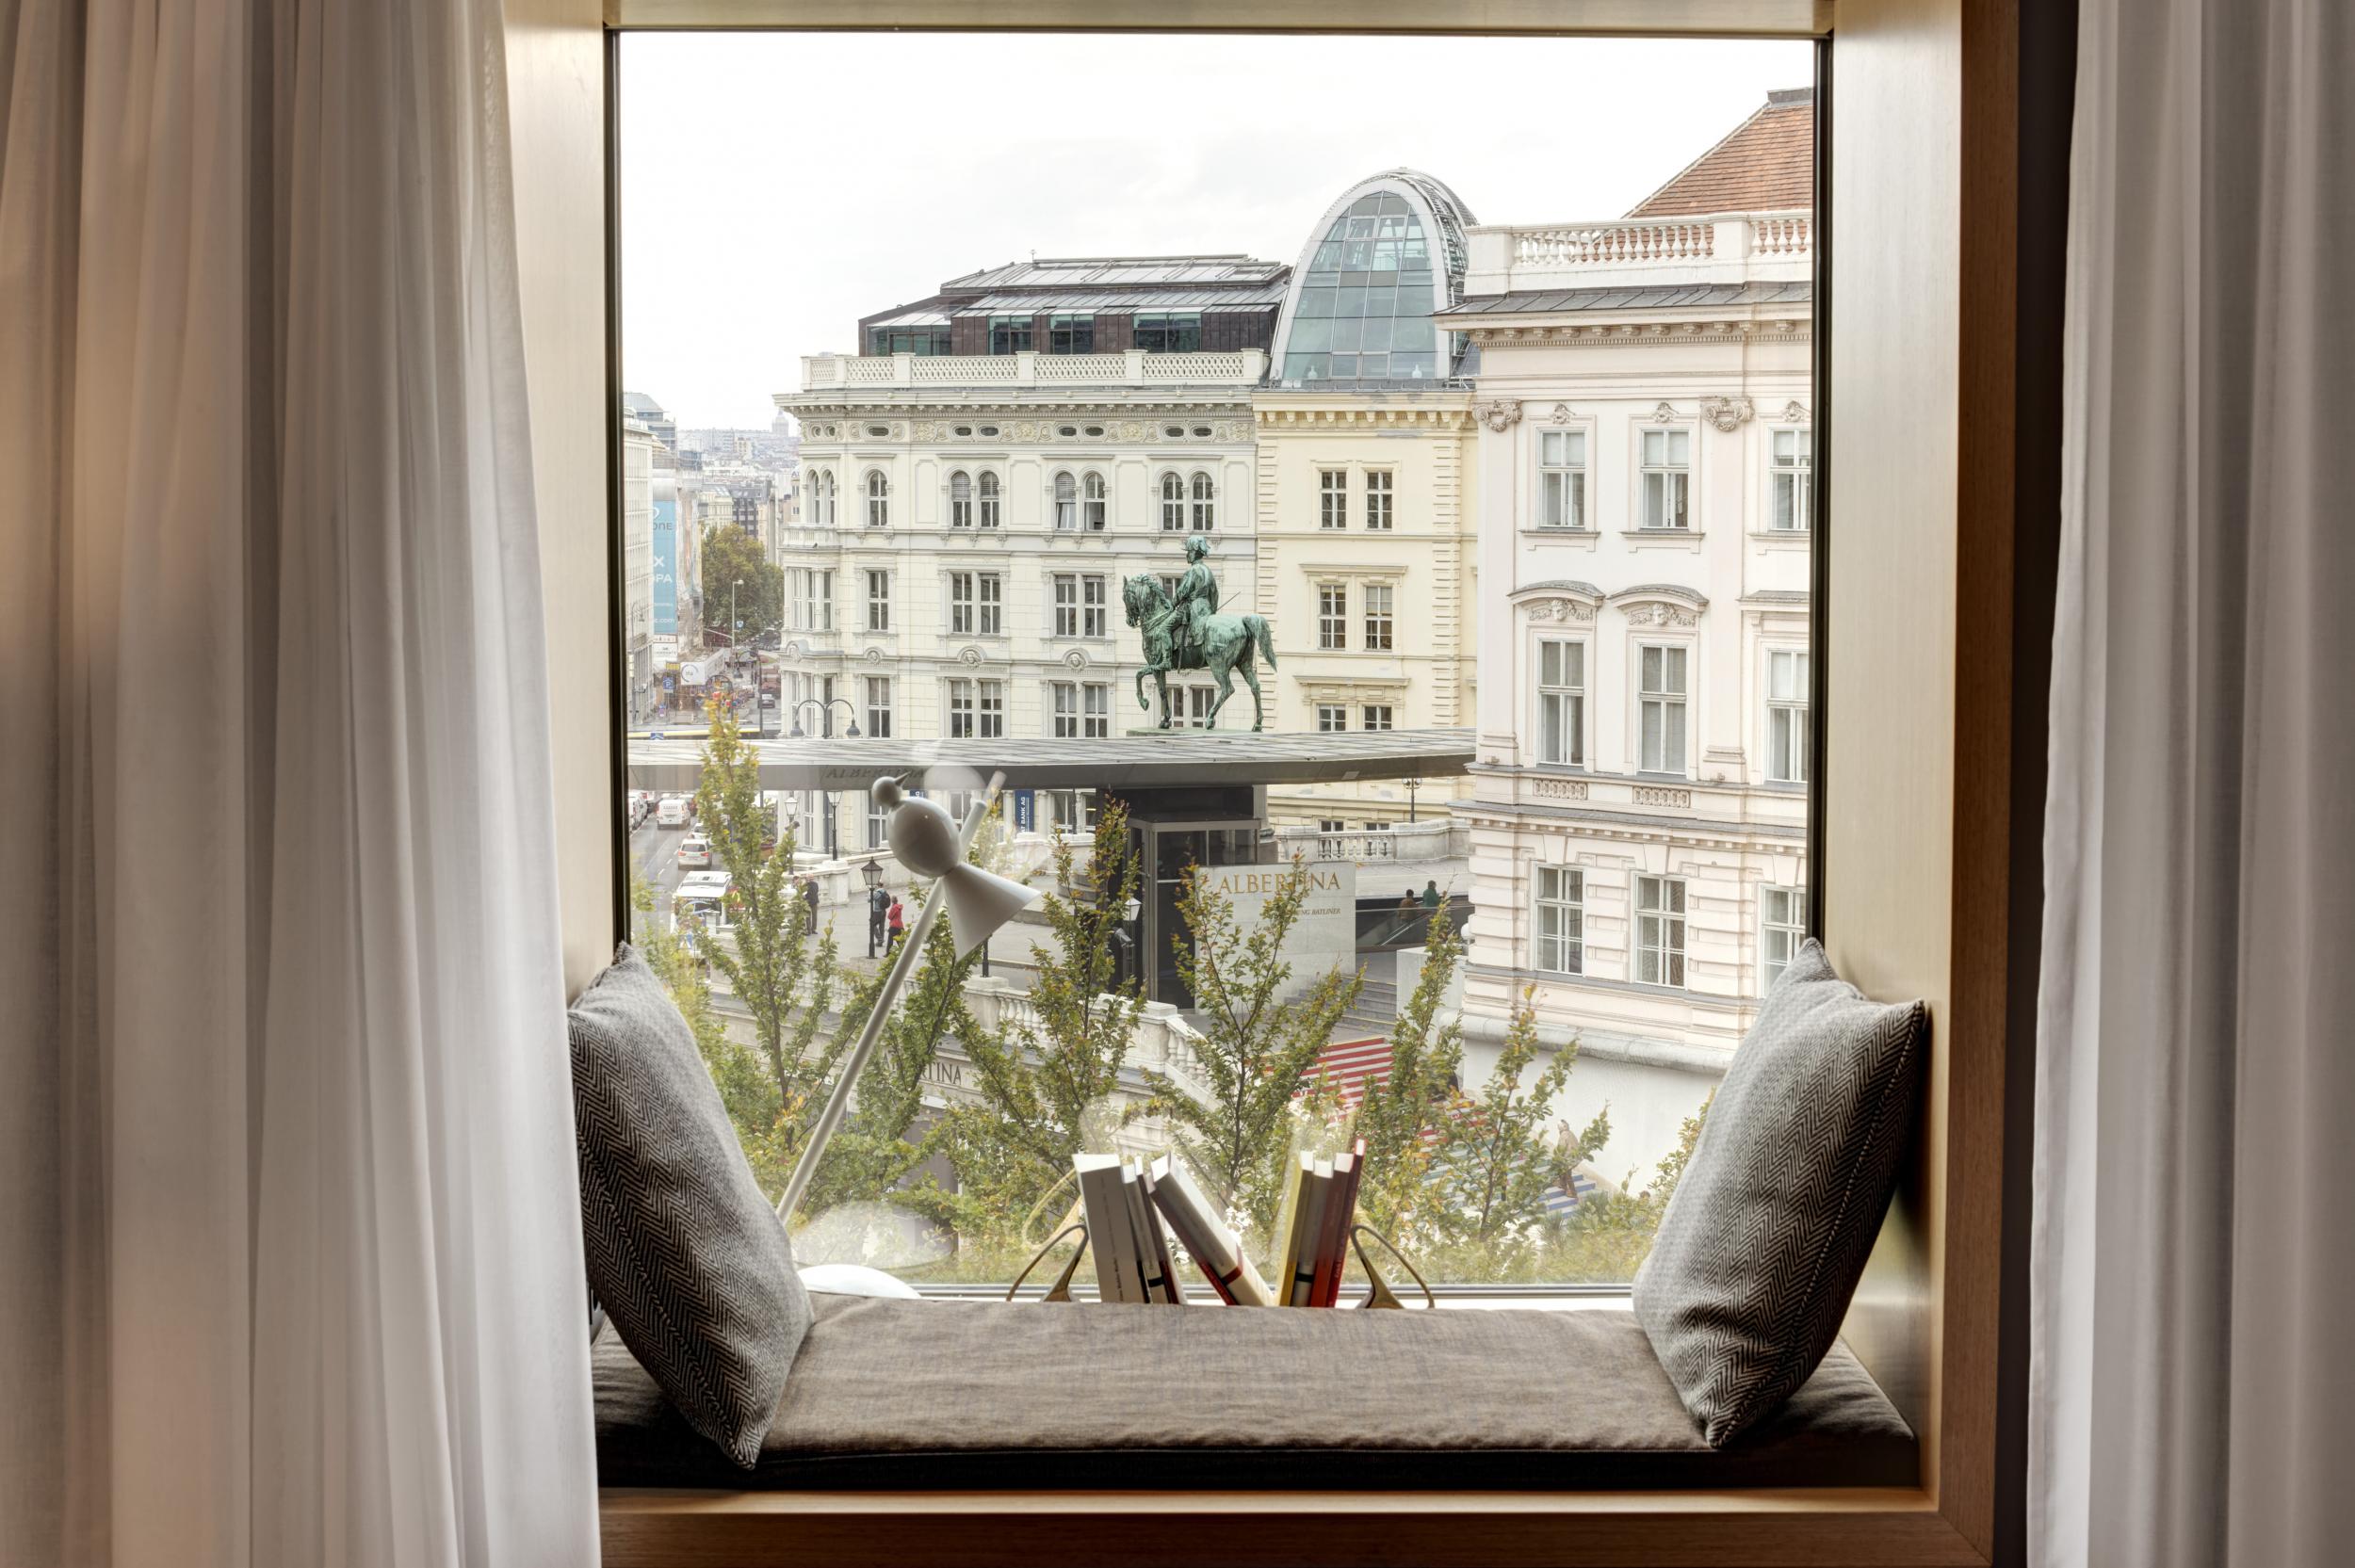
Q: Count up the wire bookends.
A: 2